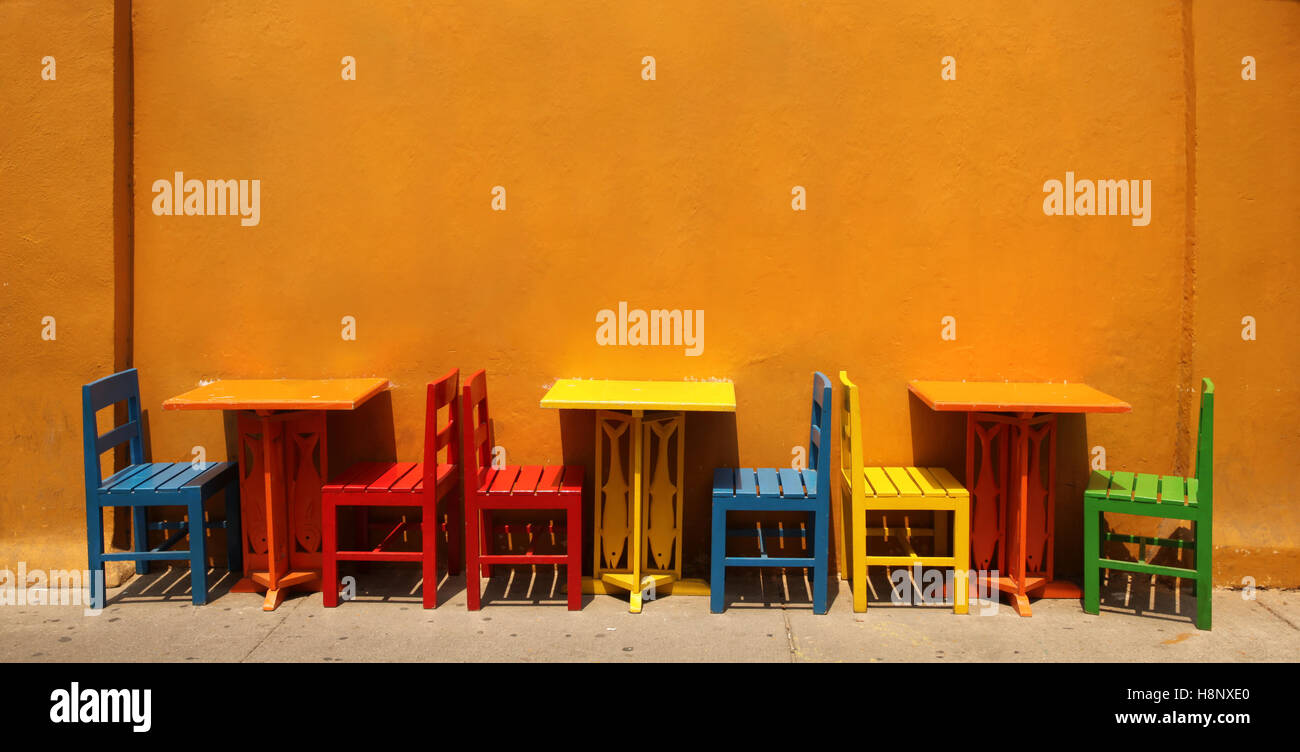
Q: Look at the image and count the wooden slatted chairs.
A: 6